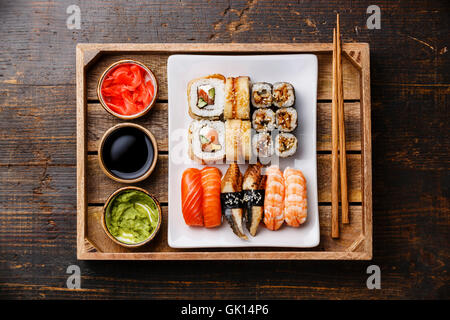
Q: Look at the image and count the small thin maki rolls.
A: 6